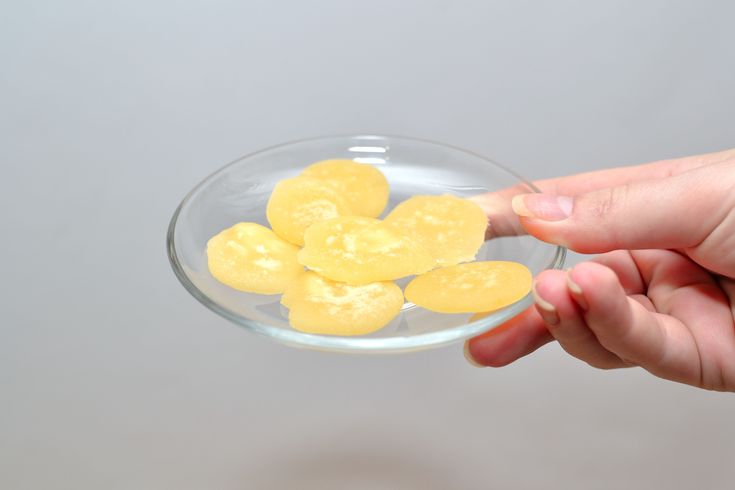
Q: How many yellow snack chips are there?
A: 7